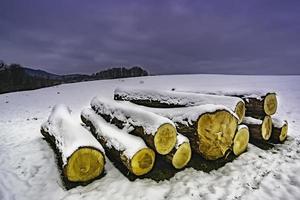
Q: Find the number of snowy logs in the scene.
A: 10